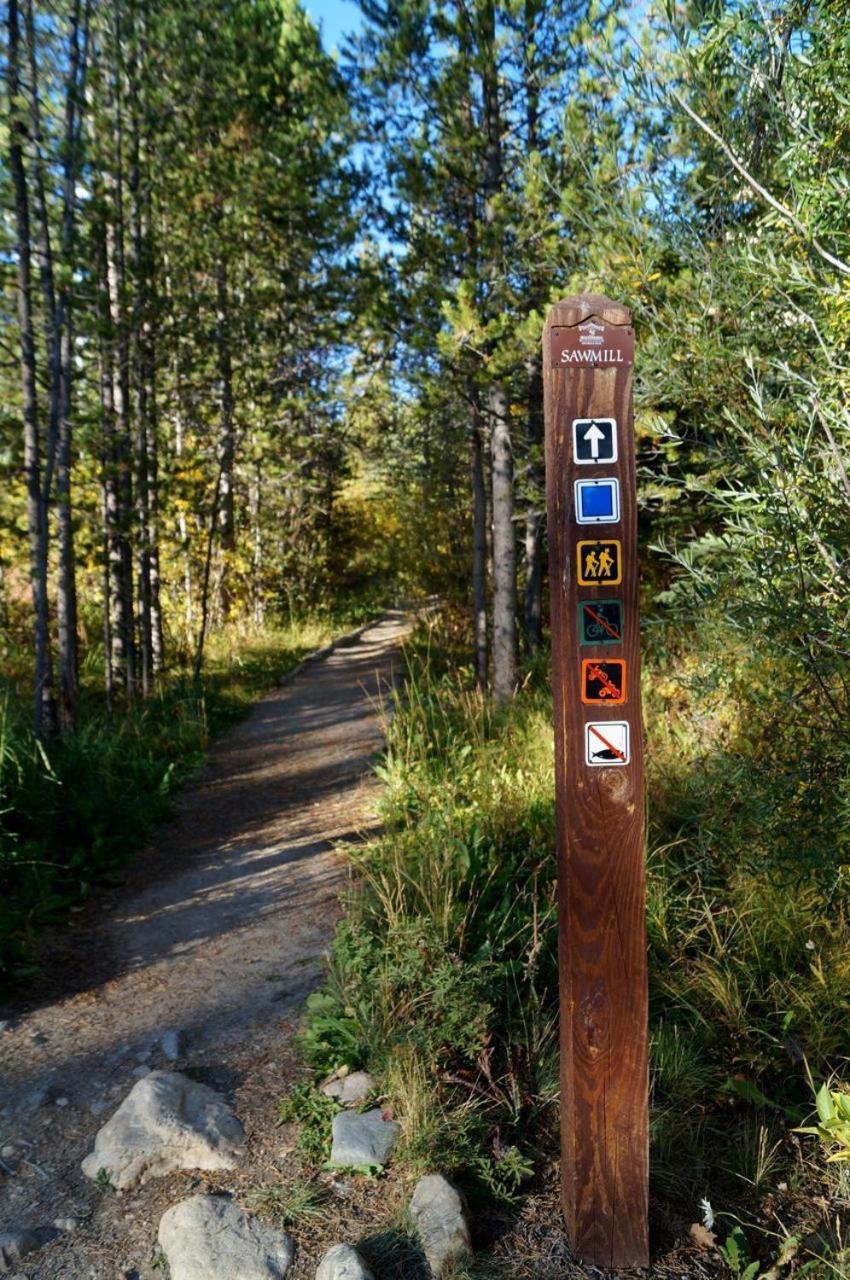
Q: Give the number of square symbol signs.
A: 6